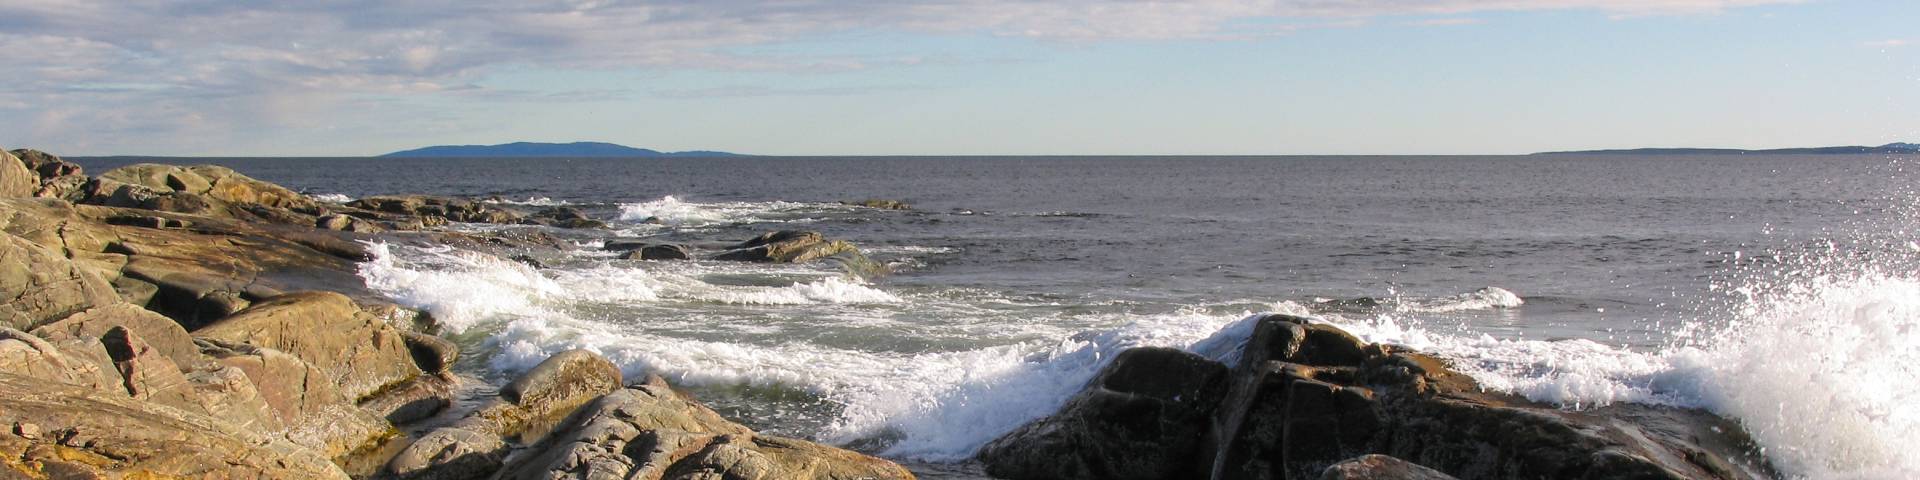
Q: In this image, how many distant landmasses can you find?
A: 2